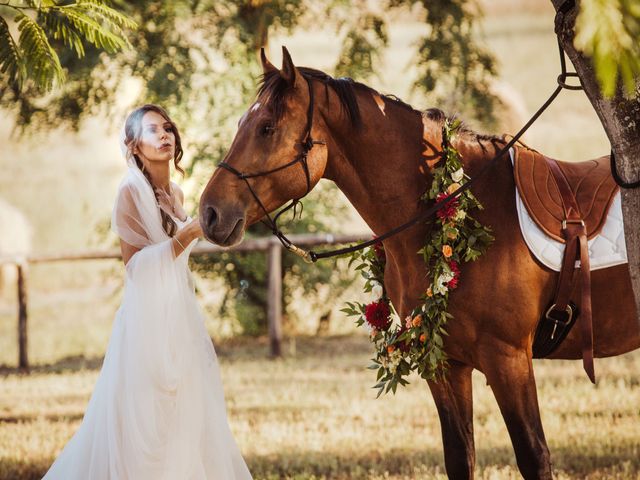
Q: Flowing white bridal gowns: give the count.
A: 1